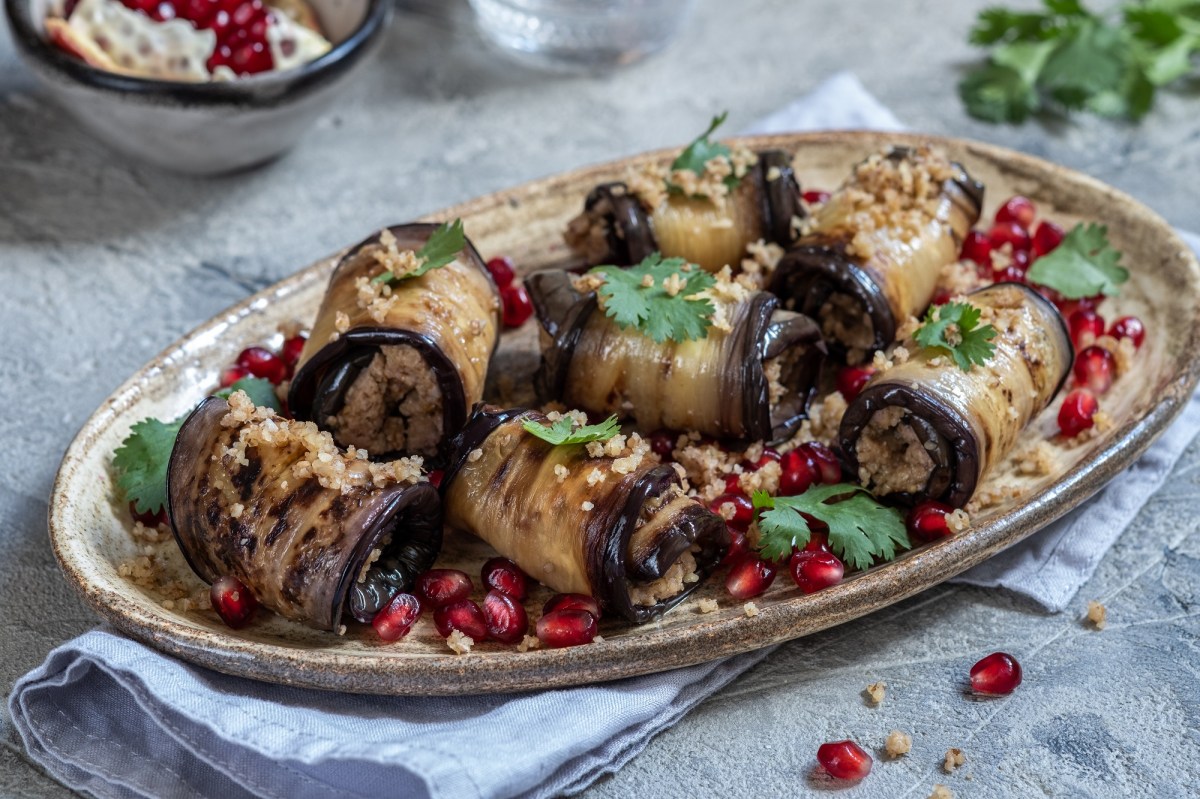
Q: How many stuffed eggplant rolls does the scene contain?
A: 7